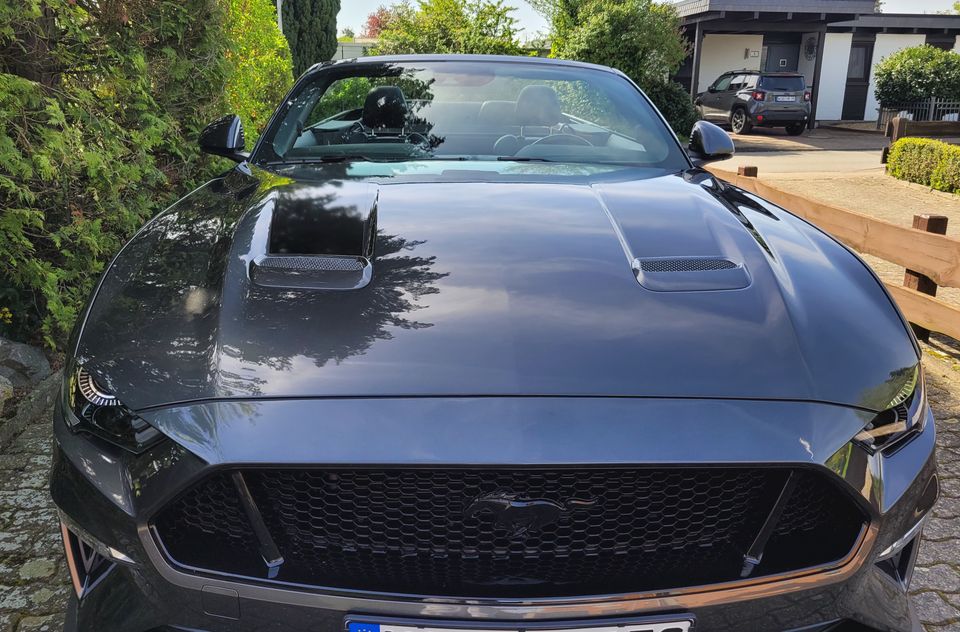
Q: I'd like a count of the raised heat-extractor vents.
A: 2